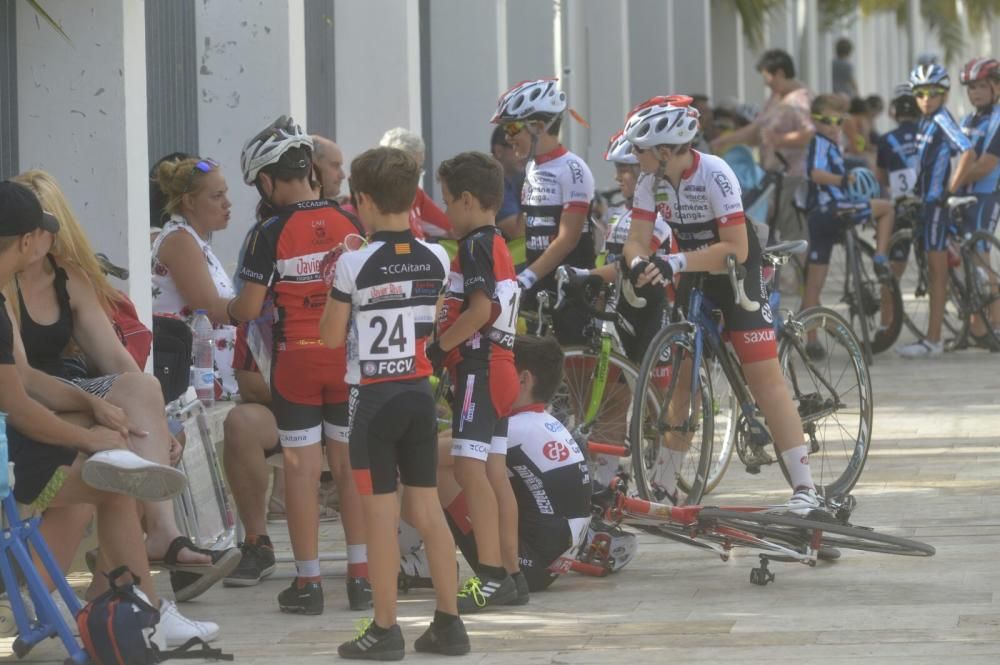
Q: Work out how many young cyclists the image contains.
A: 11